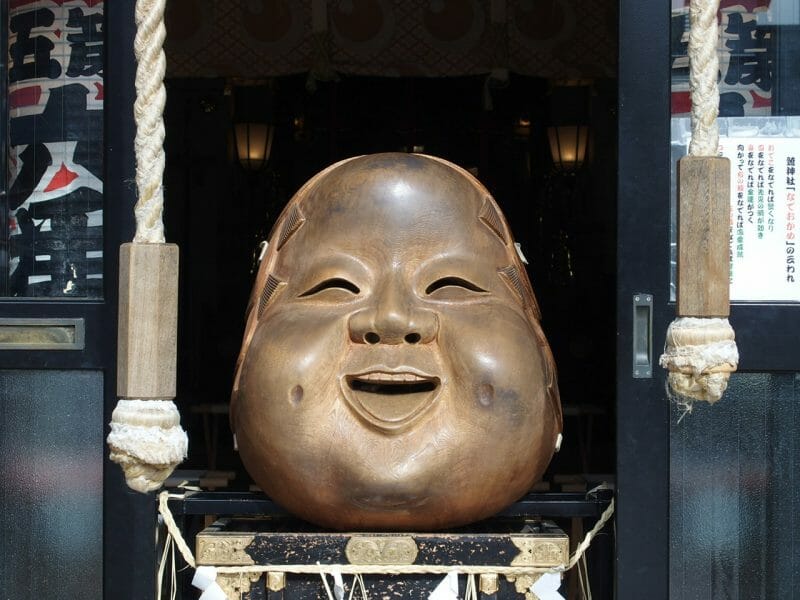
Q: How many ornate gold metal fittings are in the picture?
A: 7